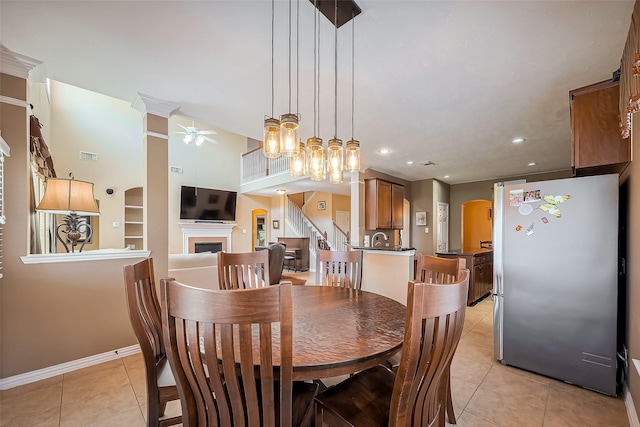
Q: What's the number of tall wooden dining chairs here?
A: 6